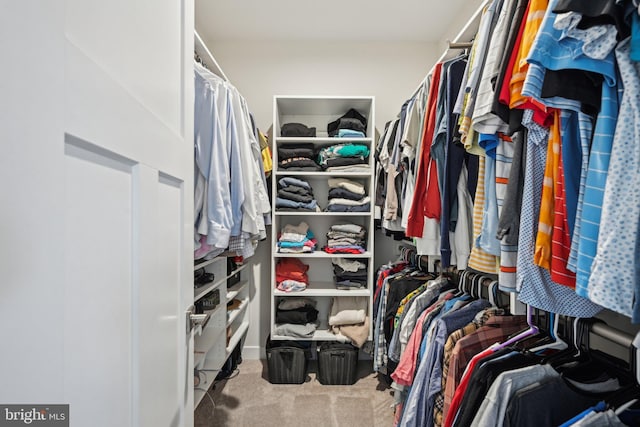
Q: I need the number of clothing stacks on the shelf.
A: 12